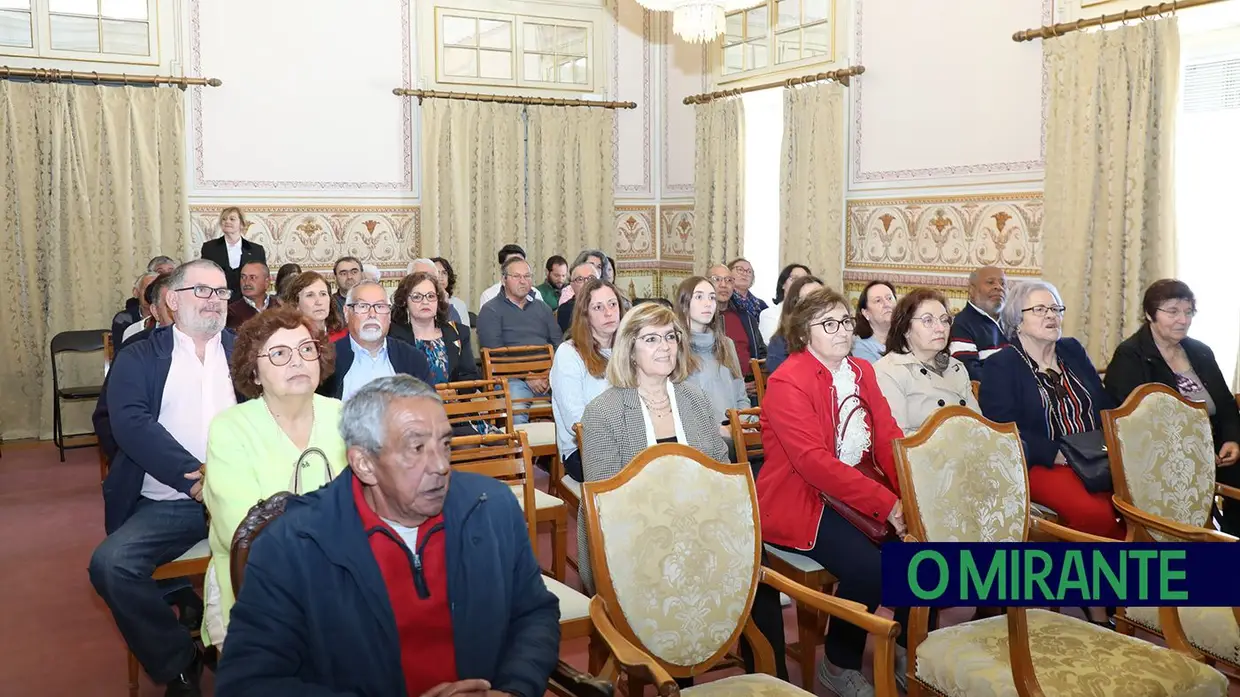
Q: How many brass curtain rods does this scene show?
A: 4